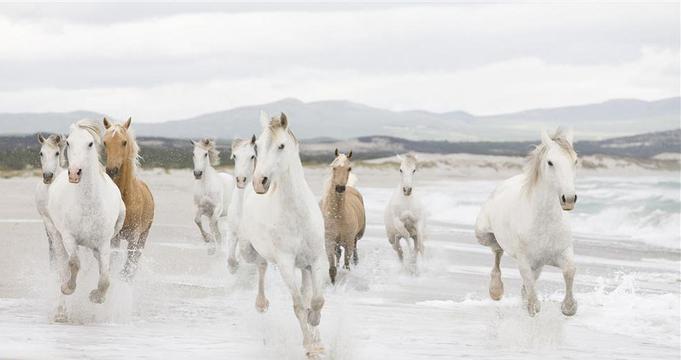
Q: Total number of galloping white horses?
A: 7